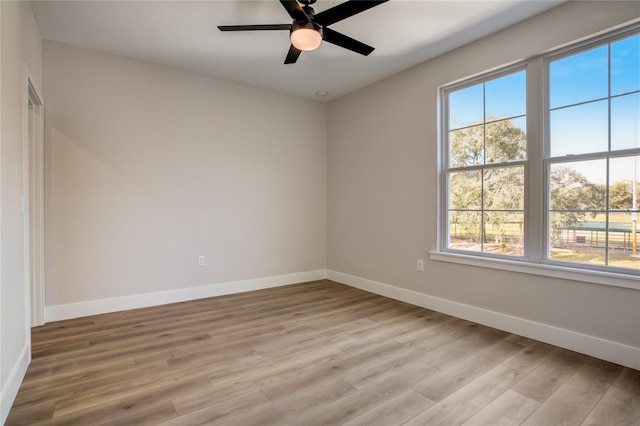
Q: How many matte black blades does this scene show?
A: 5